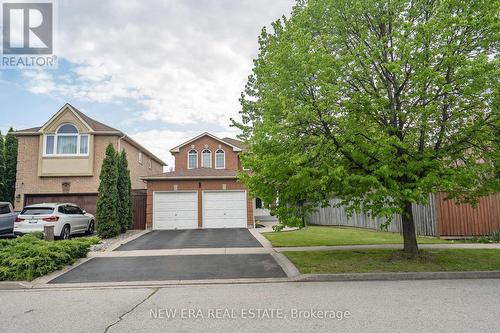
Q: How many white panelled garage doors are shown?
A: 2